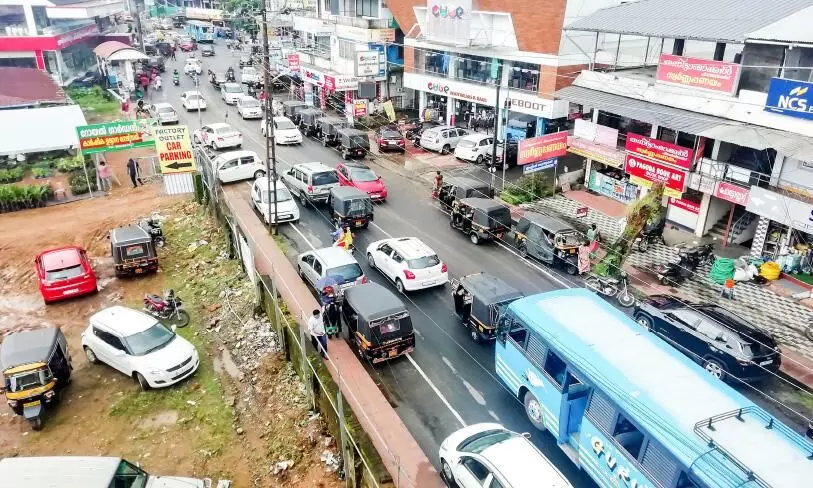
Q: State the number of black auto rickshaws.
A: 12